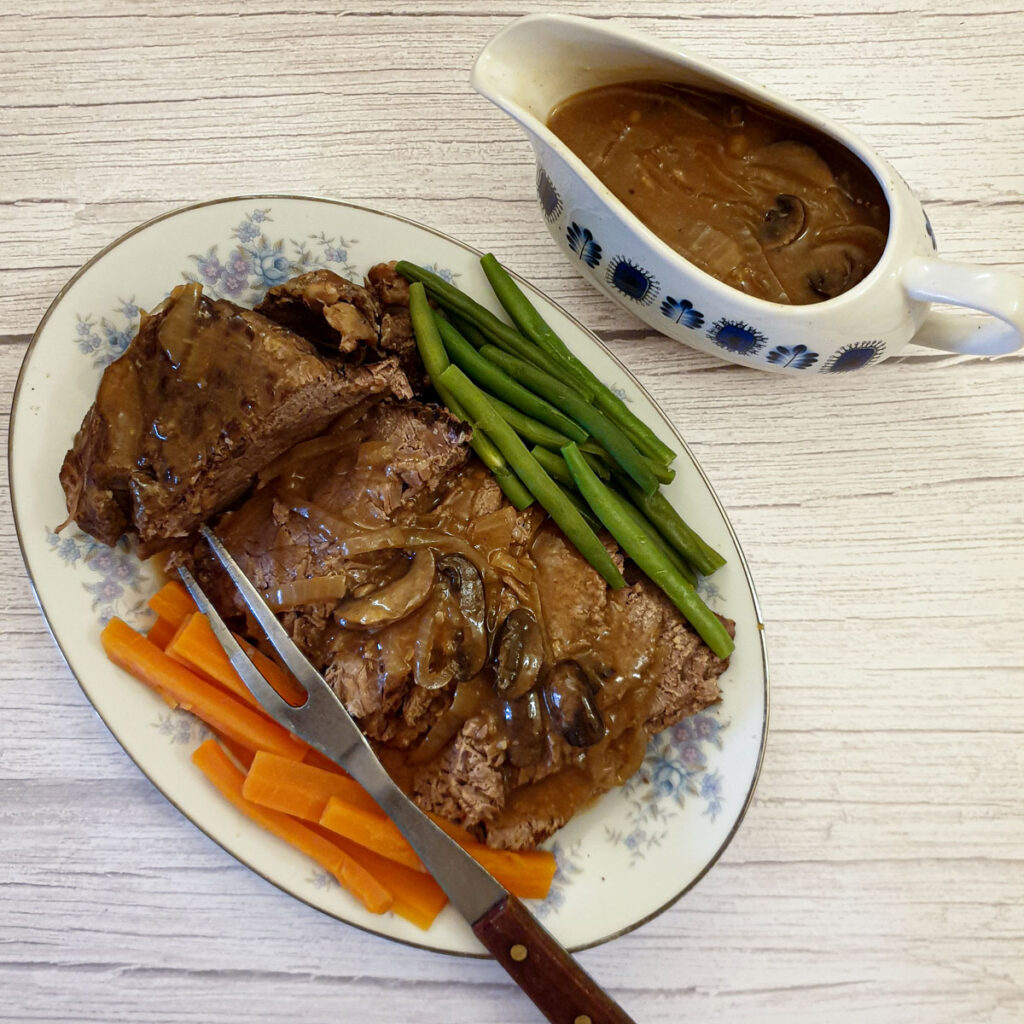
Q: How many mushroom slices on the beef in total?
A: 5